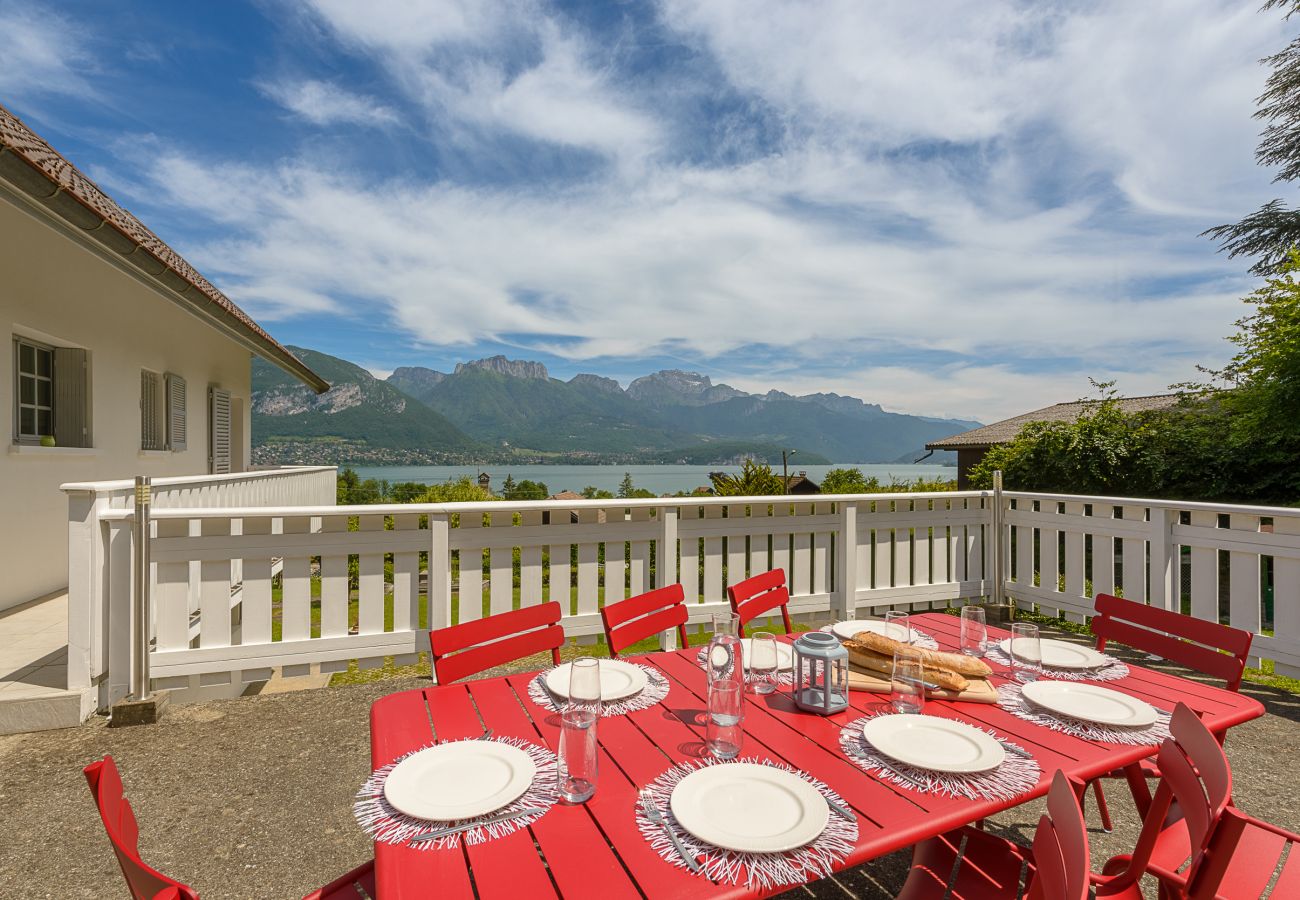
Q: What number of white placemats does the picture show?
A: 8